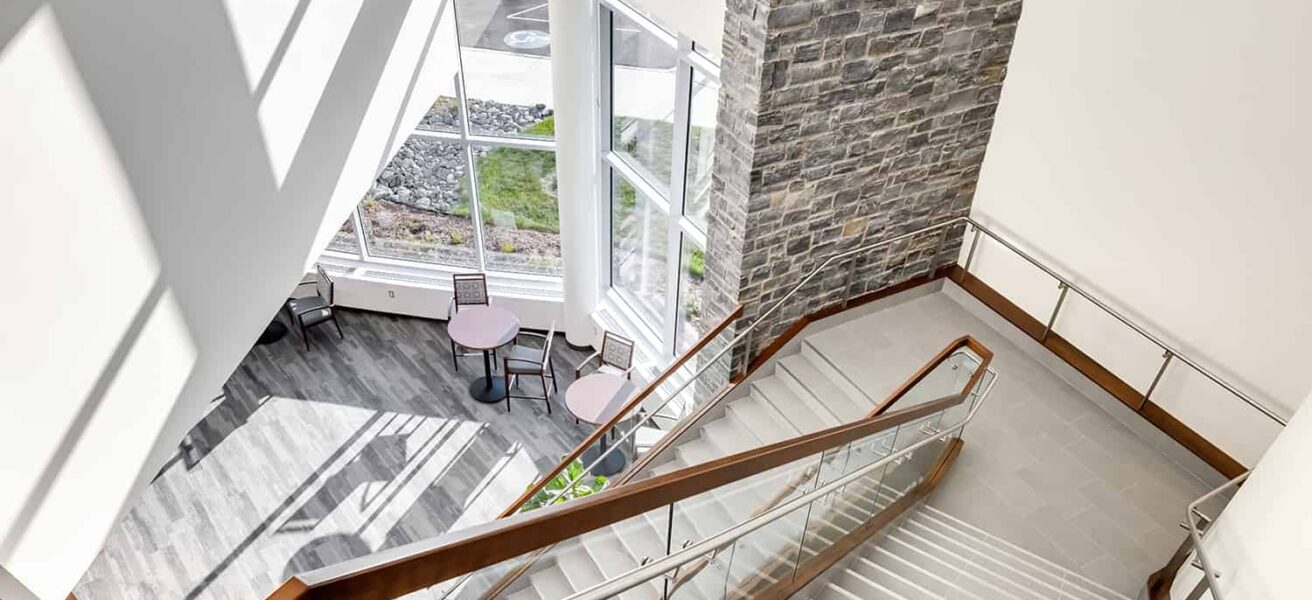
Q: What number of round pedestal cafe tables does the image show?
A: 2